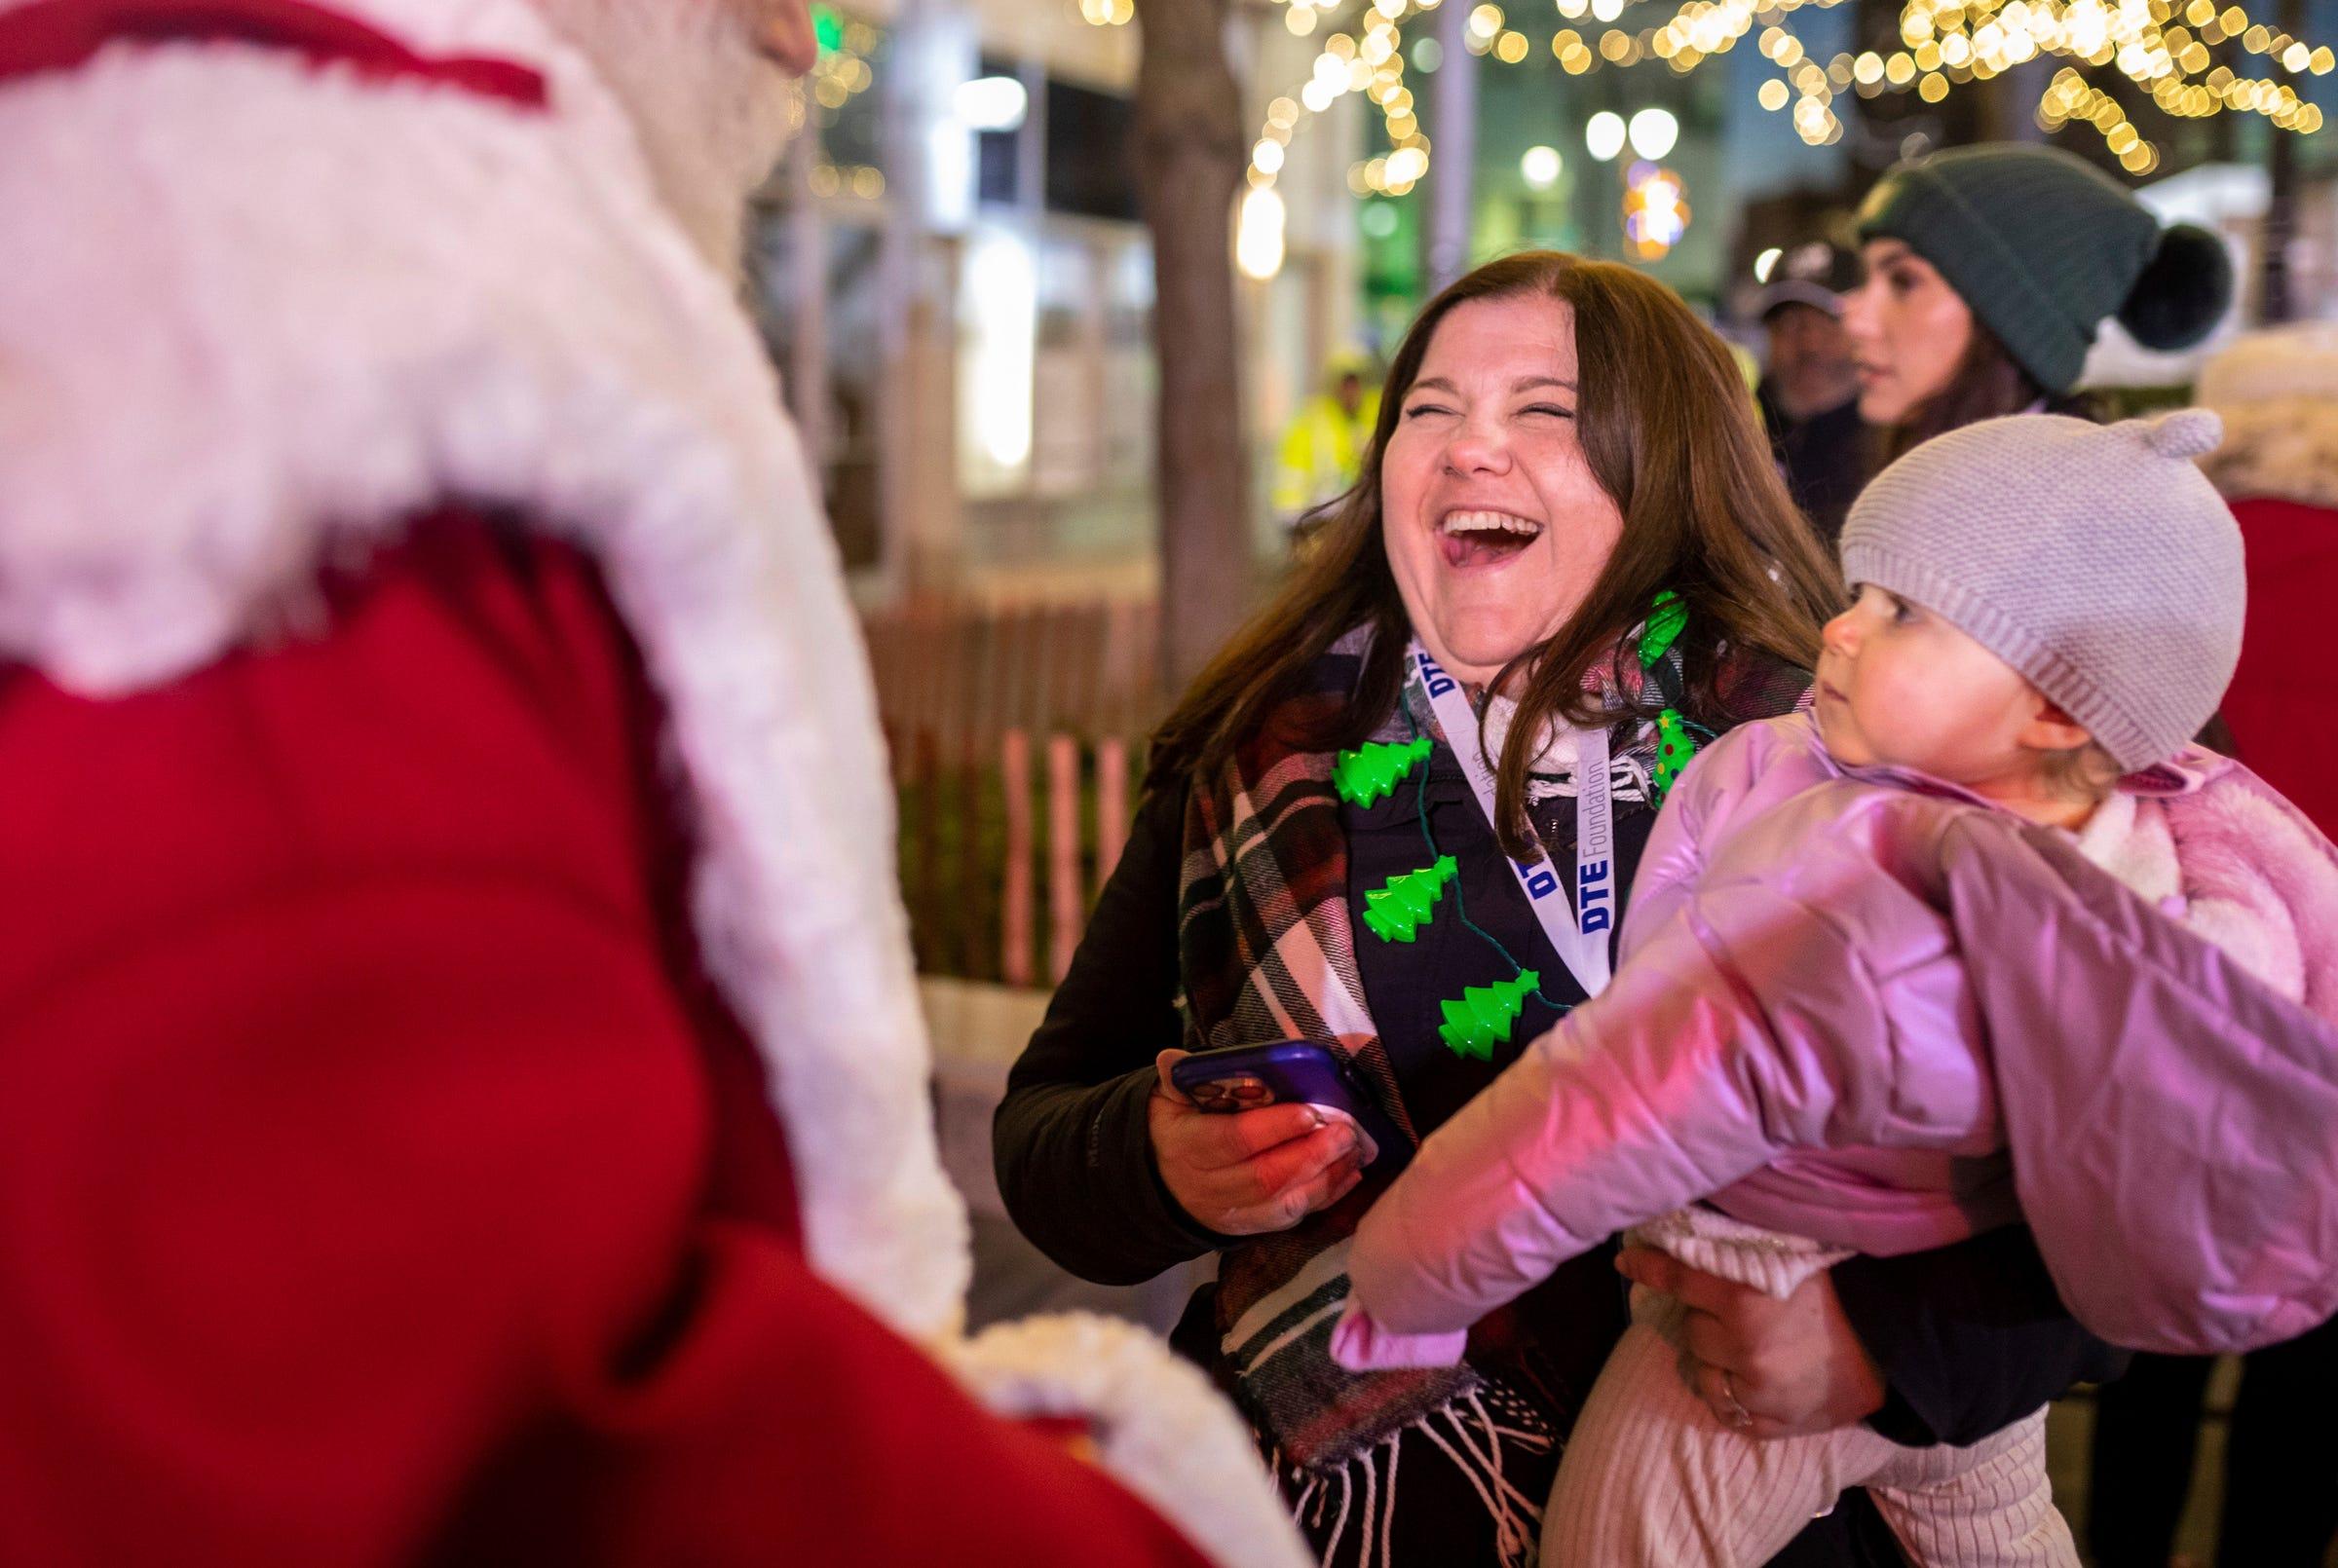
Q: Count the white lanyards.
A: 1